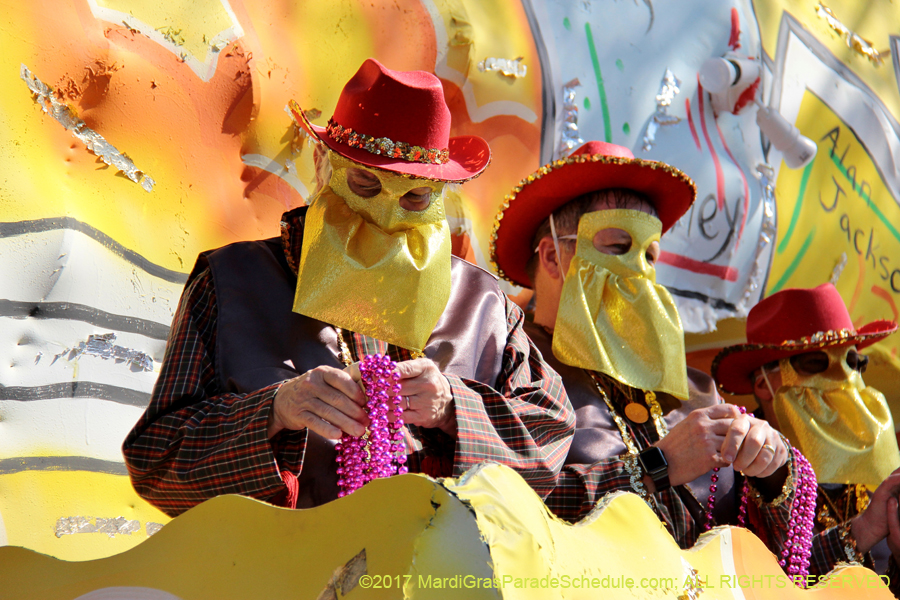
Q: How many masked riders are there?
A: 3